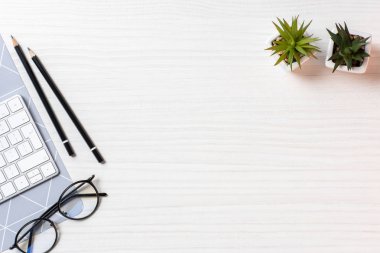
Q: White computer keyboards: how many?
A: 1